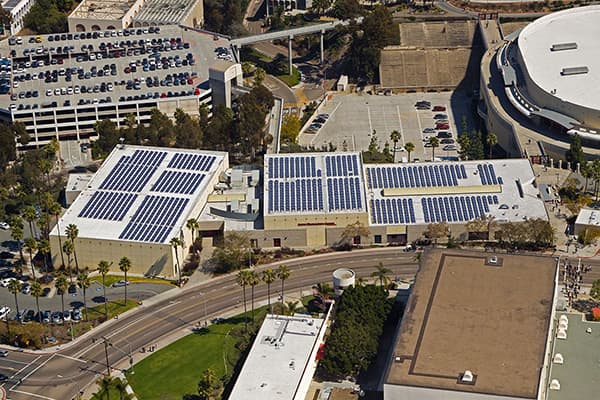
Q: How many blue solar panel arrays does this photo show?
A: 13